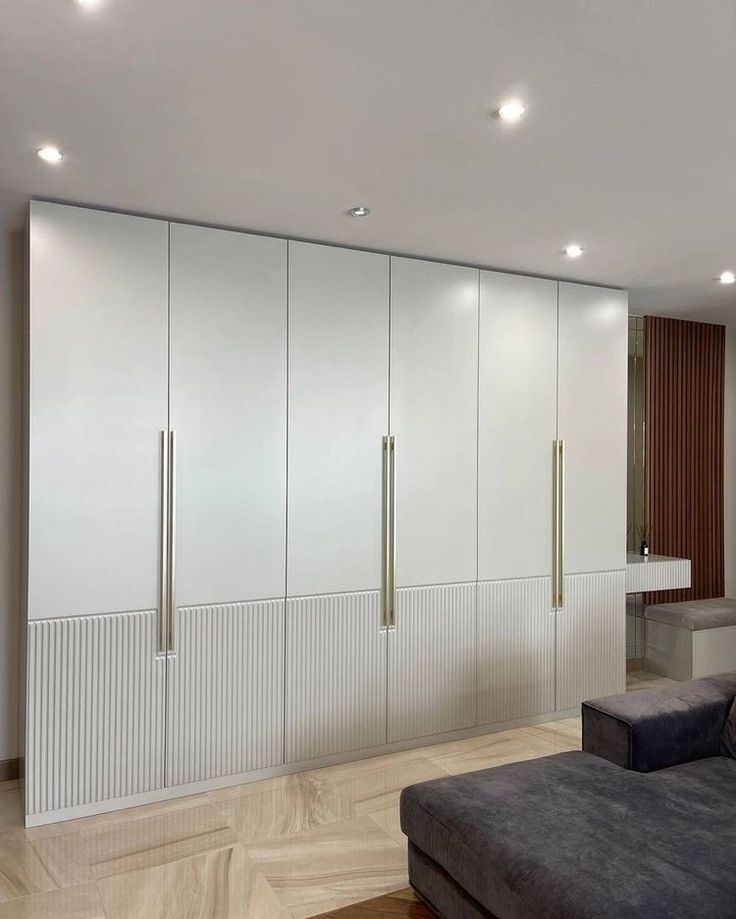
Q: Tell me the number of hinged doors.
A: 6